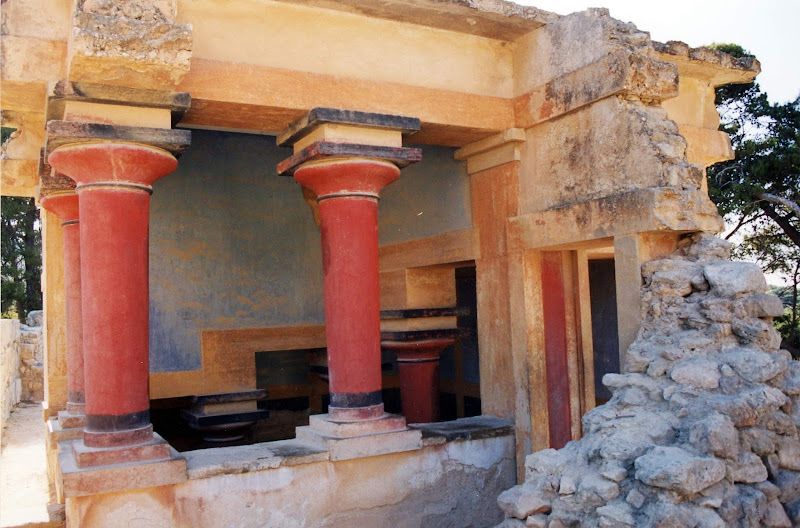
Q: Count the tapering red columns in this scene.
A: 4